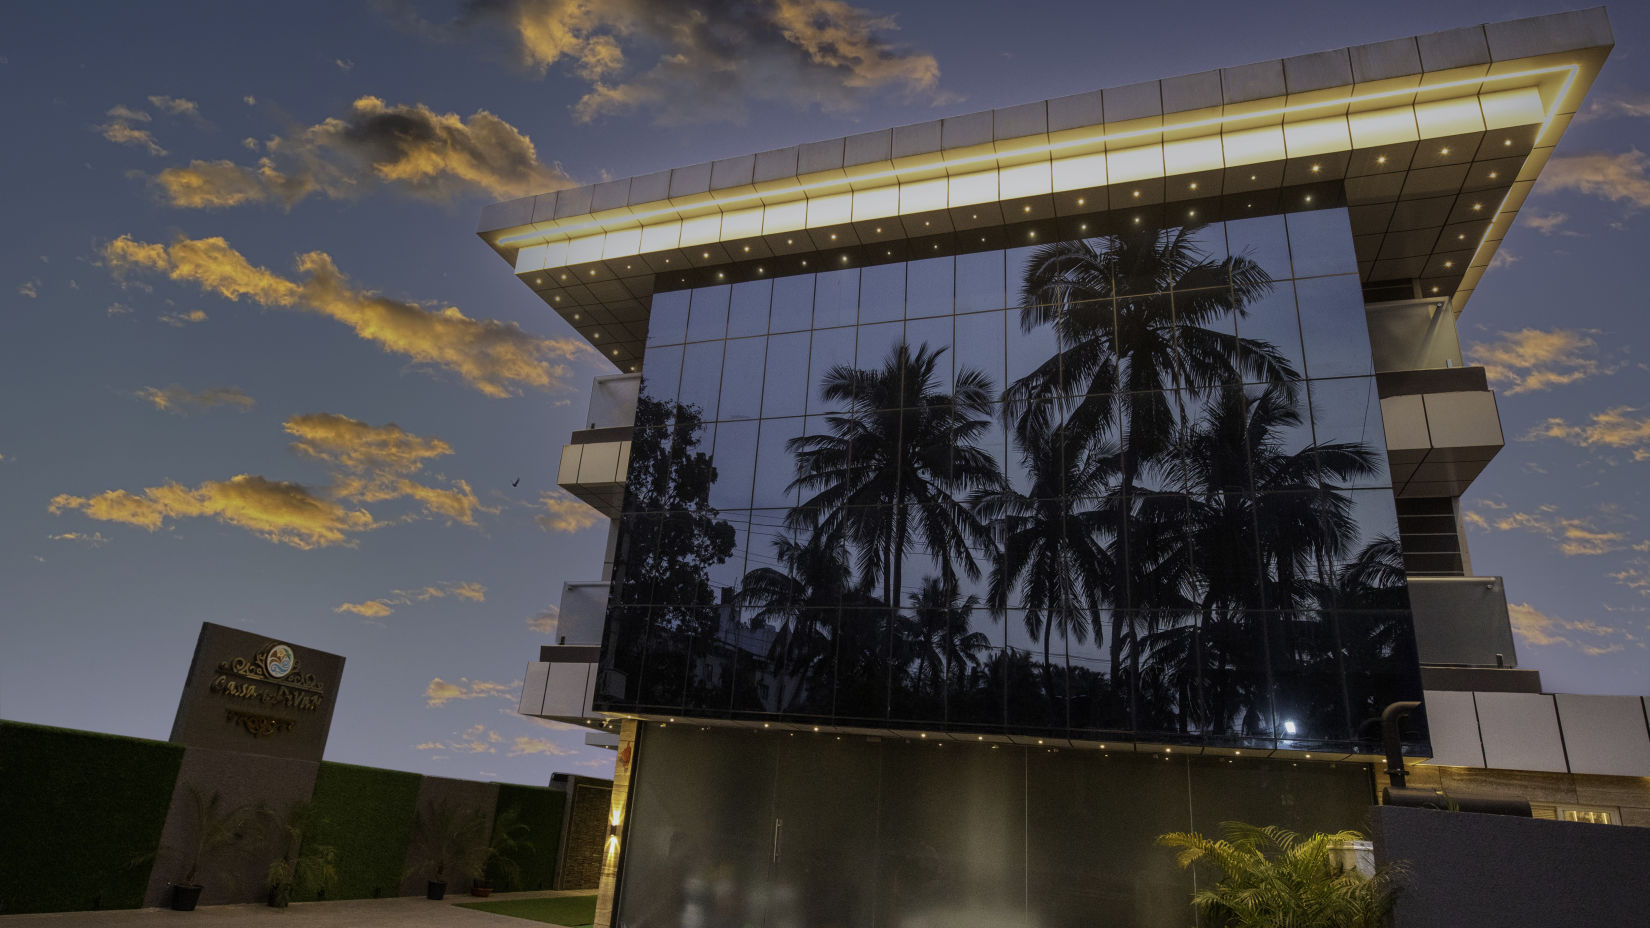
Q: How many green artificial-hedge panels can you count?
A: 3